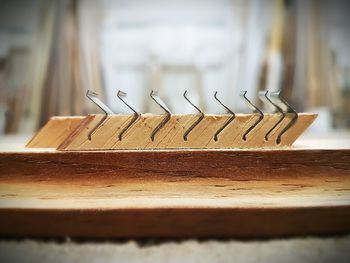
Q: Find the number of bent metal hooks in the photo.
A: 8